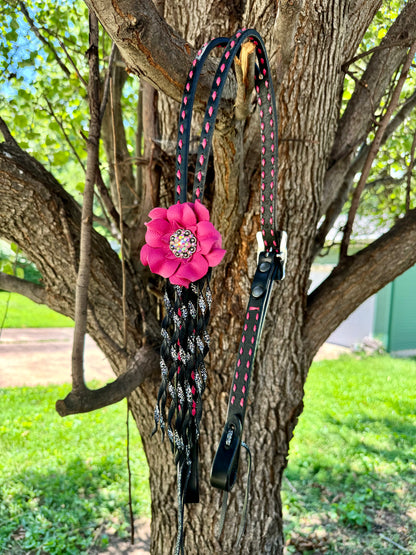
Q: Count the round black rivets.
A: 2